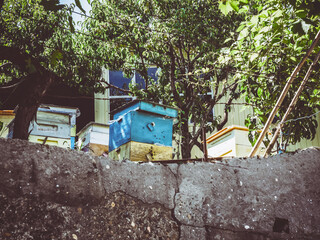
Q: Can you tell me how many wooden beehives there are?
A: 5